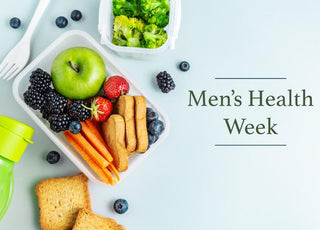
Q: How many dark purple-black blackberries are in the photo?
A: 6